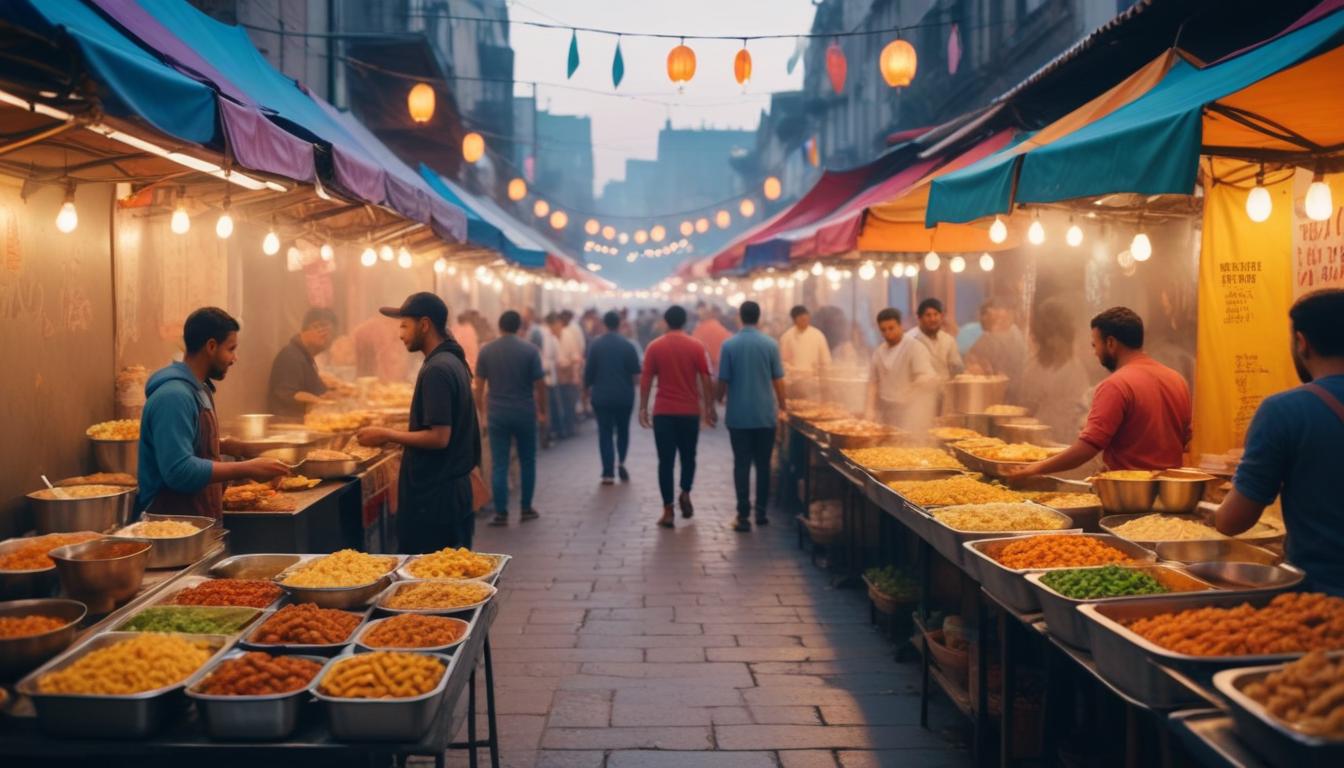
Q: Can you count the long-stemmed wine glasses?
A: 0